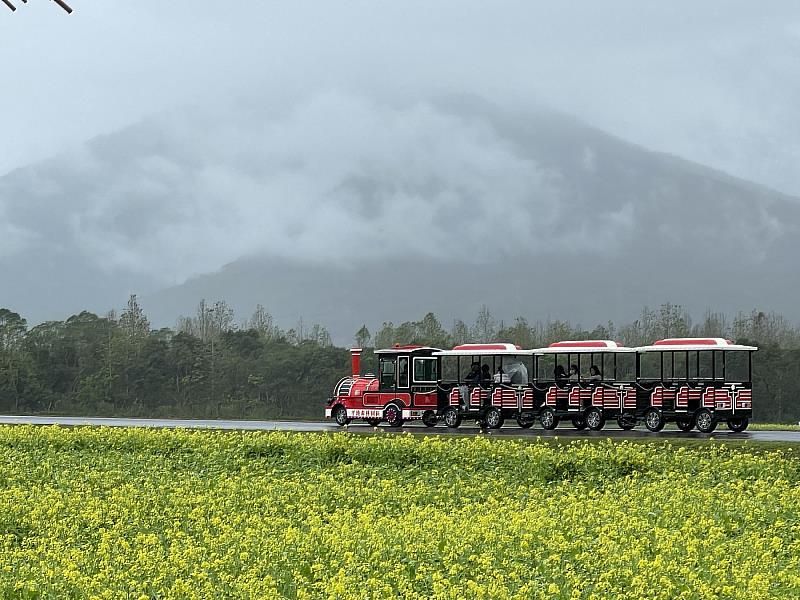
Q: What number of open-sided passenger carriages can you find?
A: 3